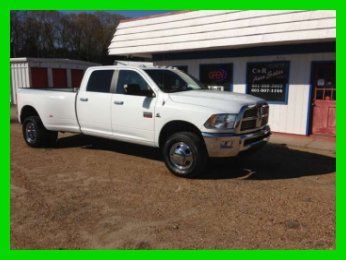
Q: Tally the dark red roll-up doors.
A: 3